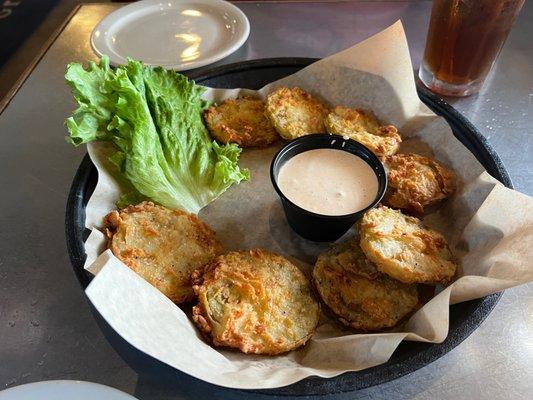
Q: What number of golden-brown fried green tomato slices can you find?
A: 8